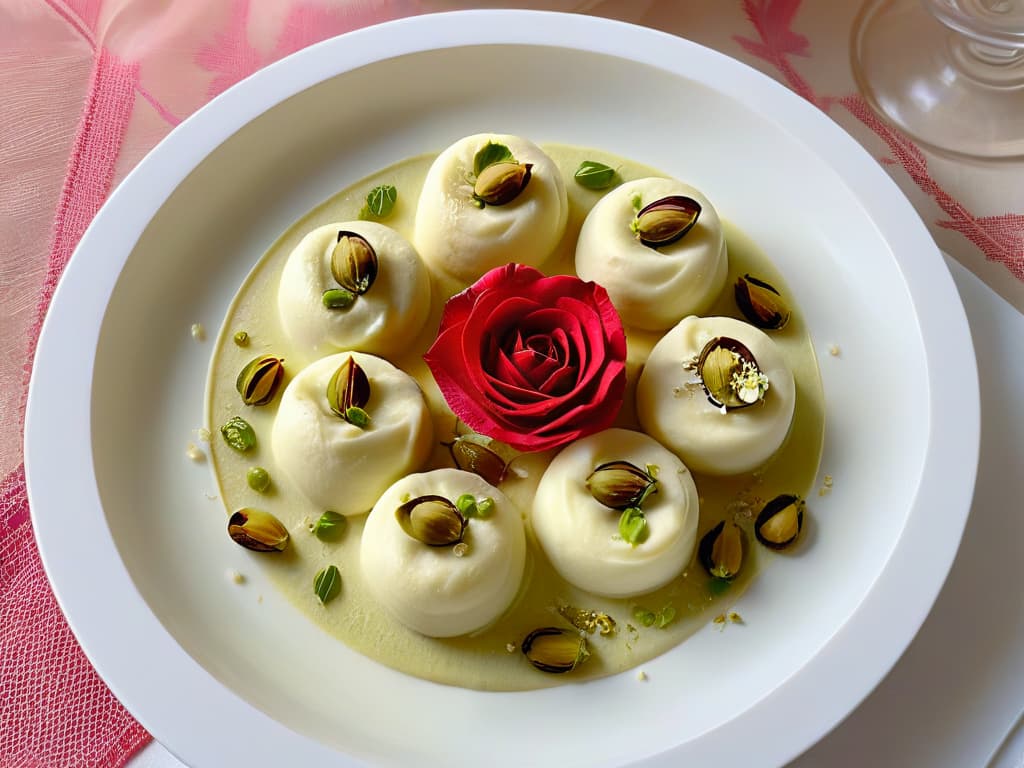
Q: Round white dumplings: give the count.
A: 7